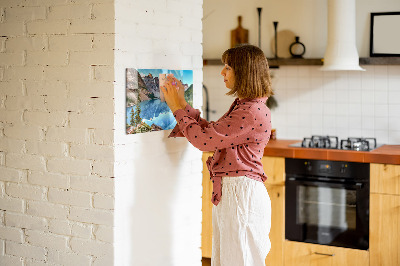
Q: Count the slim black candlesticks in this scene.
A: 2